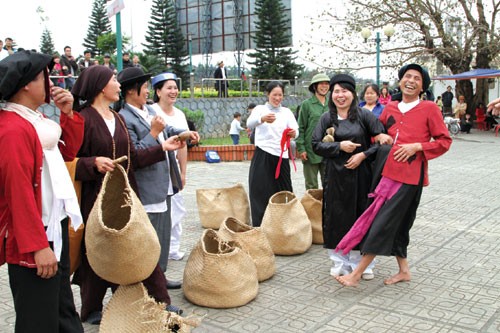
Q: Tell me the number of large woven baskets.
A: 7